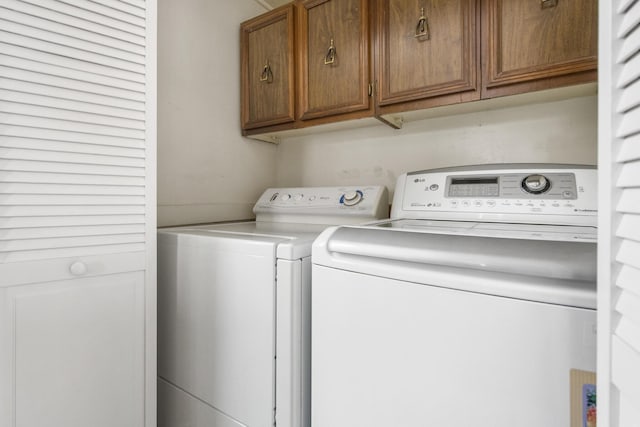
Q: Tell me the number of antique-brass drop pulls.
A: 4